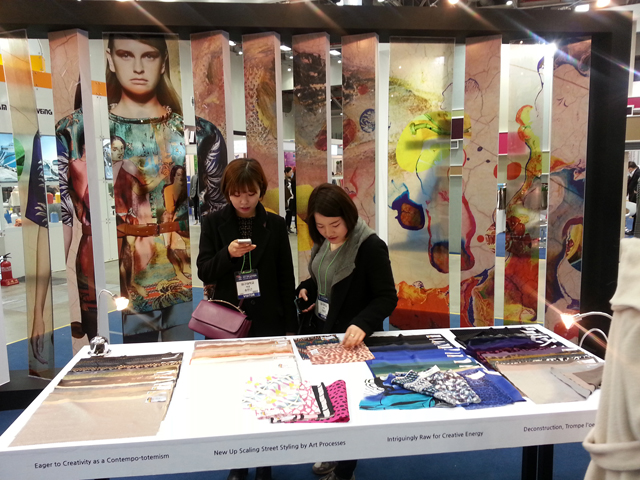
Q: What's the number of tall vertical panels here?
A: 11